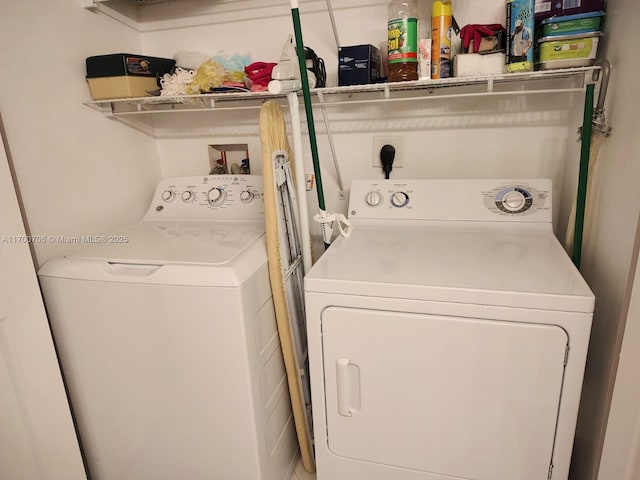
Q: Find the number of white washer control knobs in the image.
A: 4